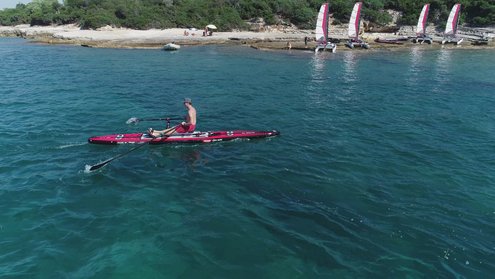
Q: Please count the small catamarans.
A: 4